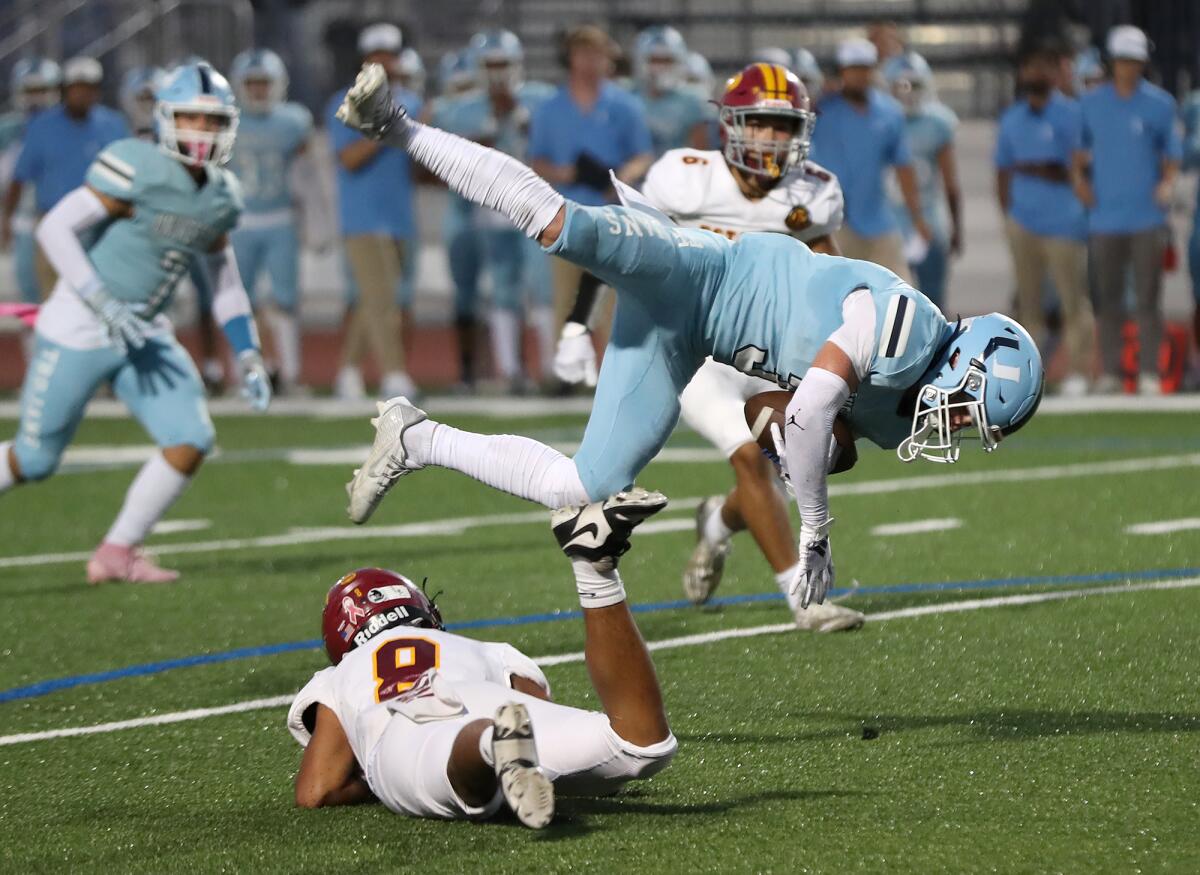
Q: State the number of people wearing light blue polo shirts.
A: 6